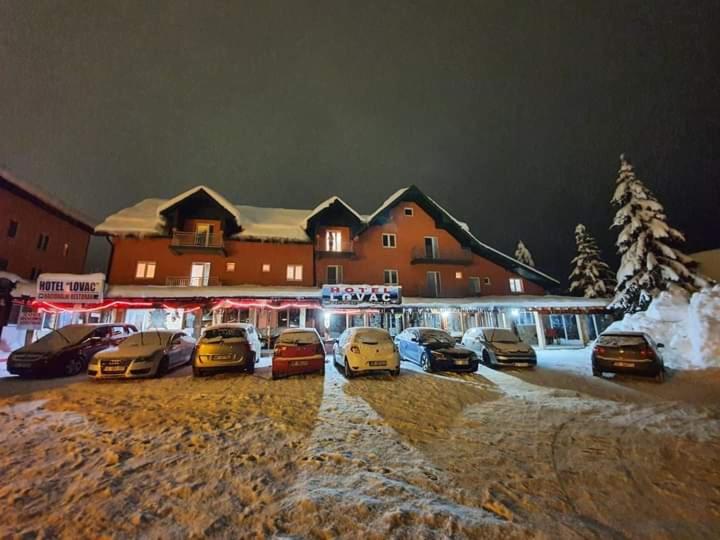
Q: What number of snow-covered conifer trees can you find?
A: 3